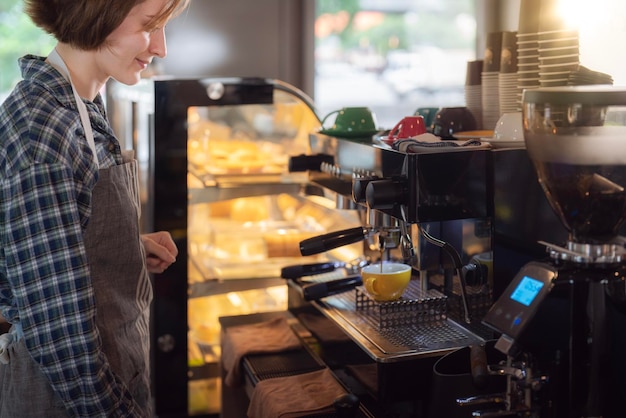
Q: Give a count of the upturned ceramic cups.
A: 5